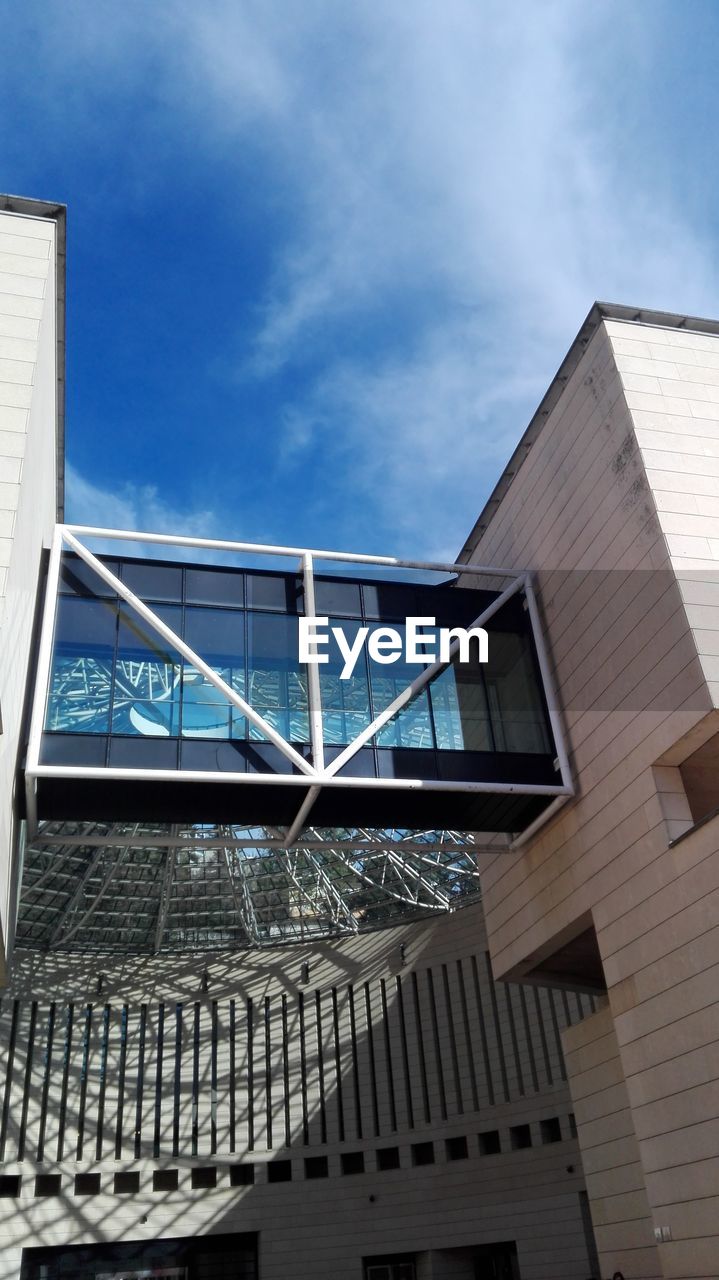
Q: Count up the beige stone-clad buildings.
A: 2